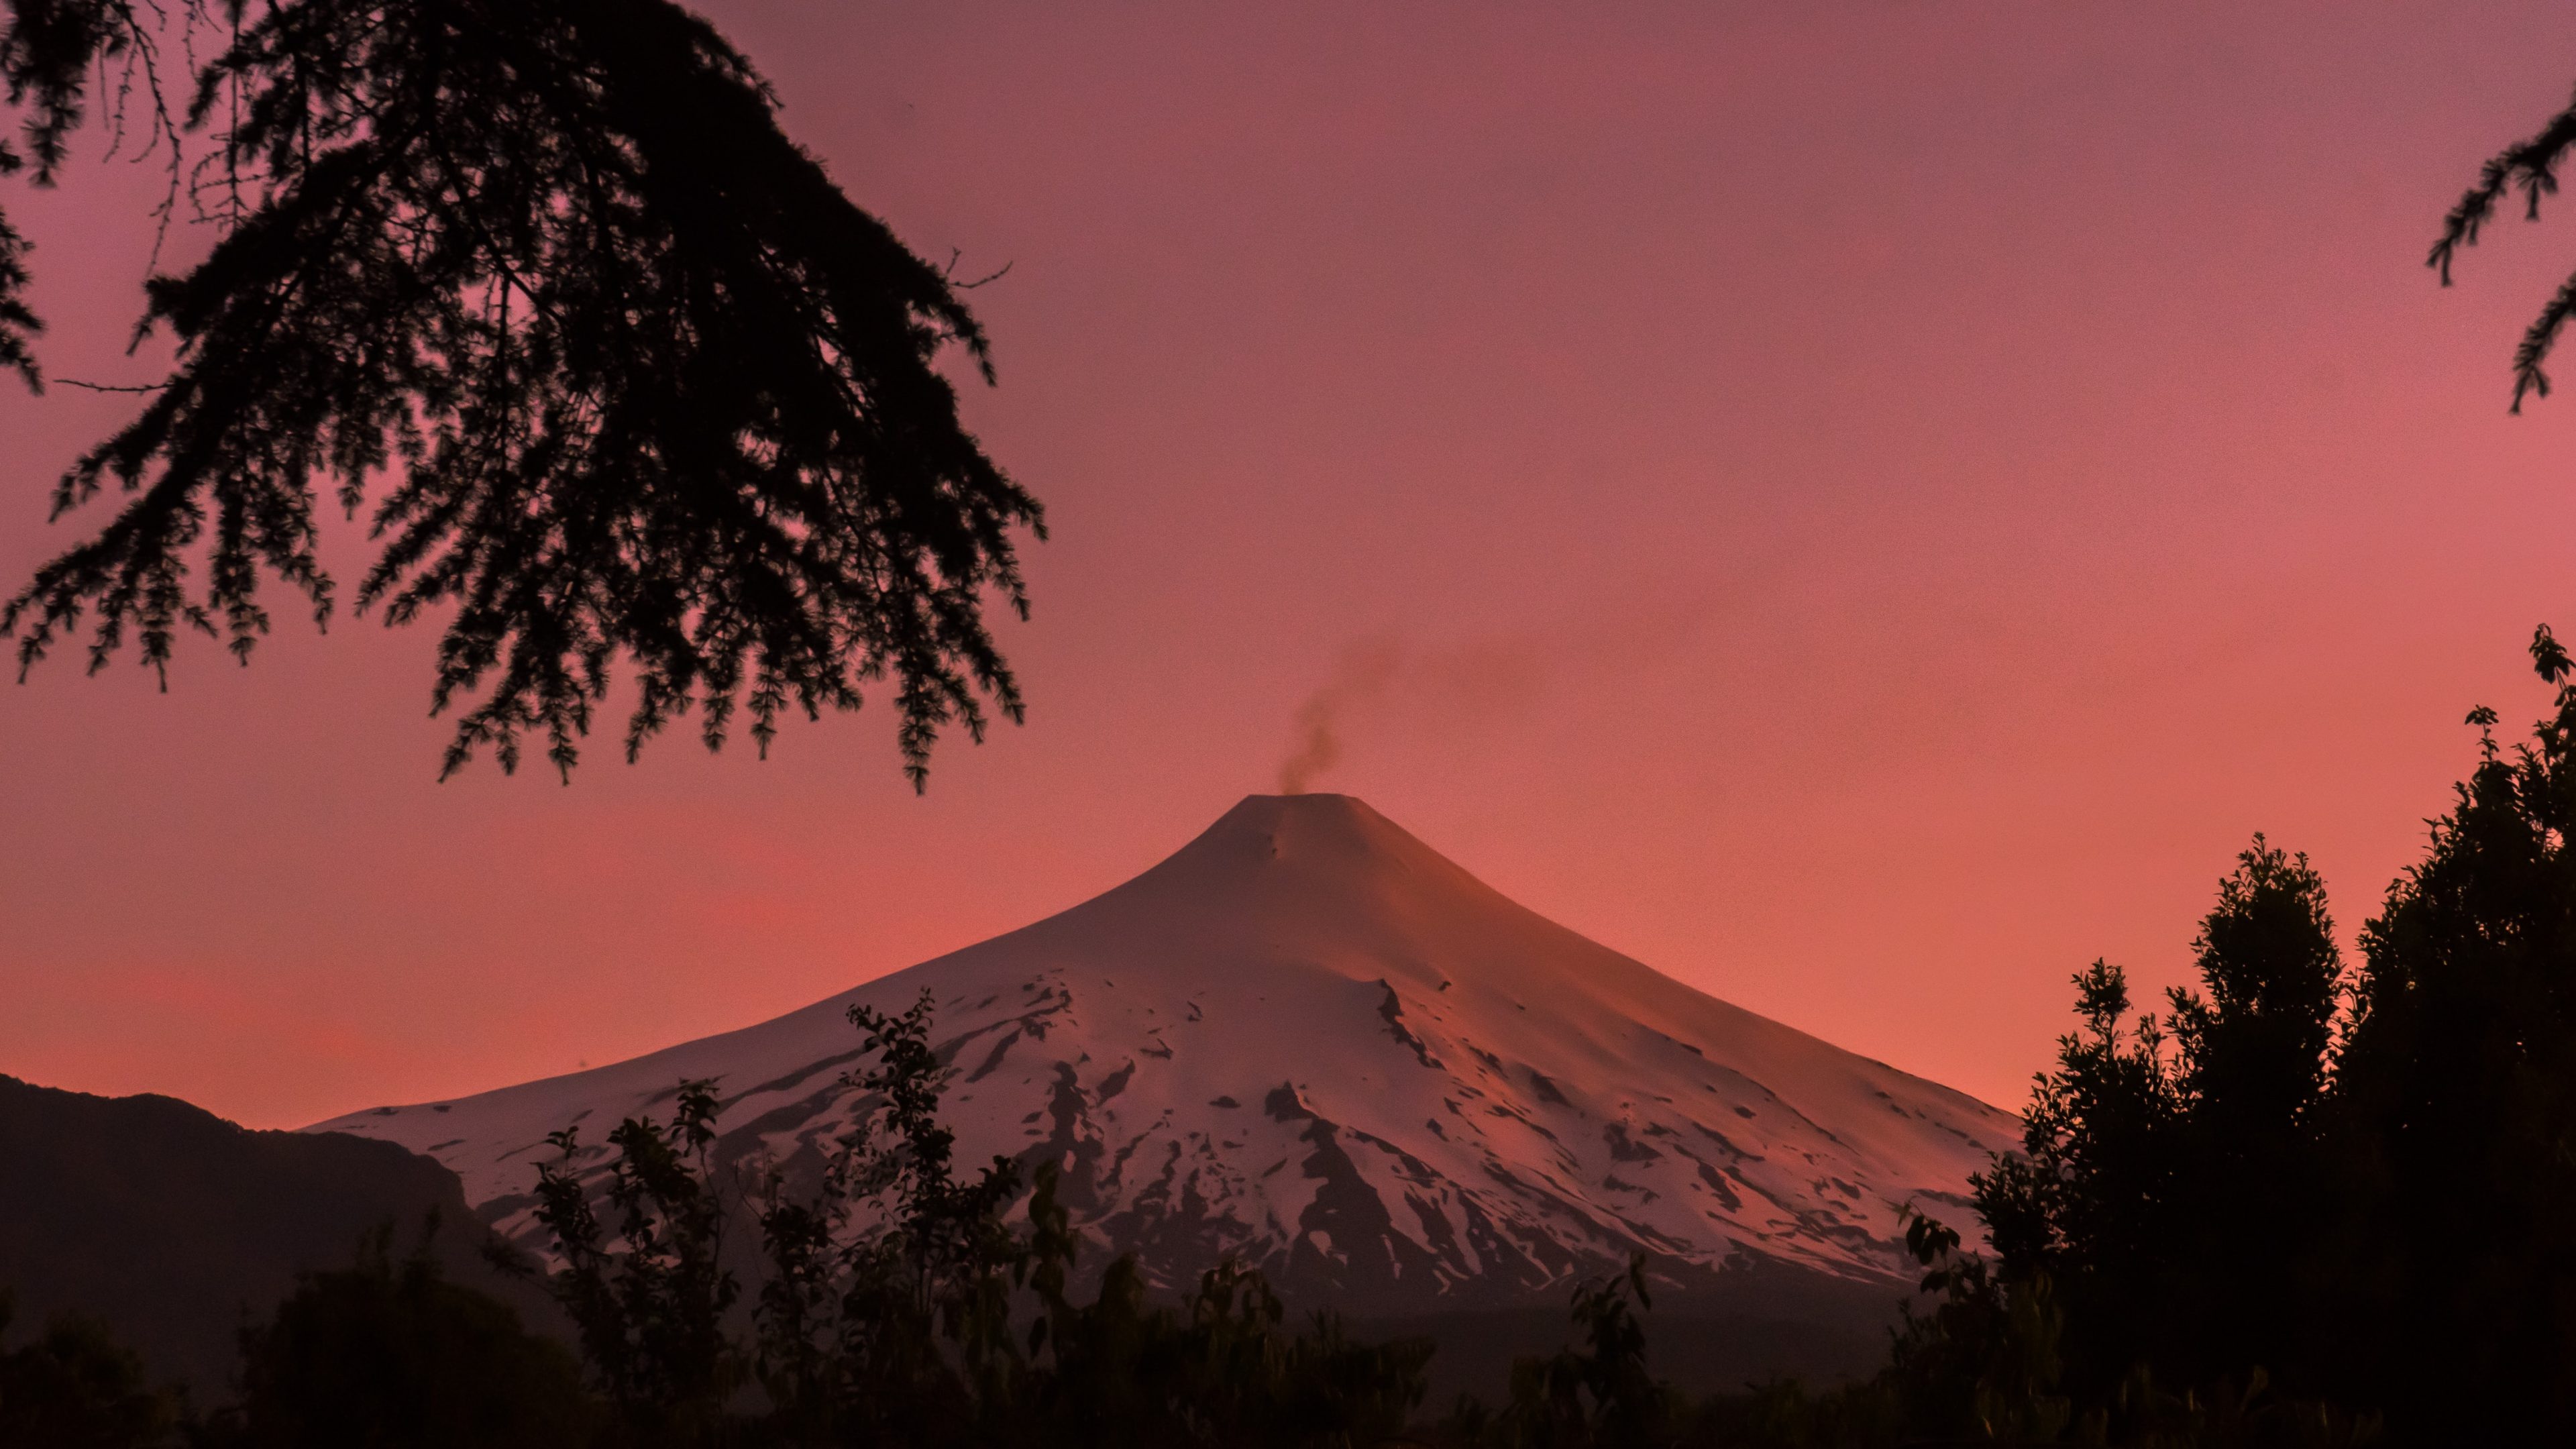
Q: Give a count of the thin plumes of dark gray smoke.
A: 1